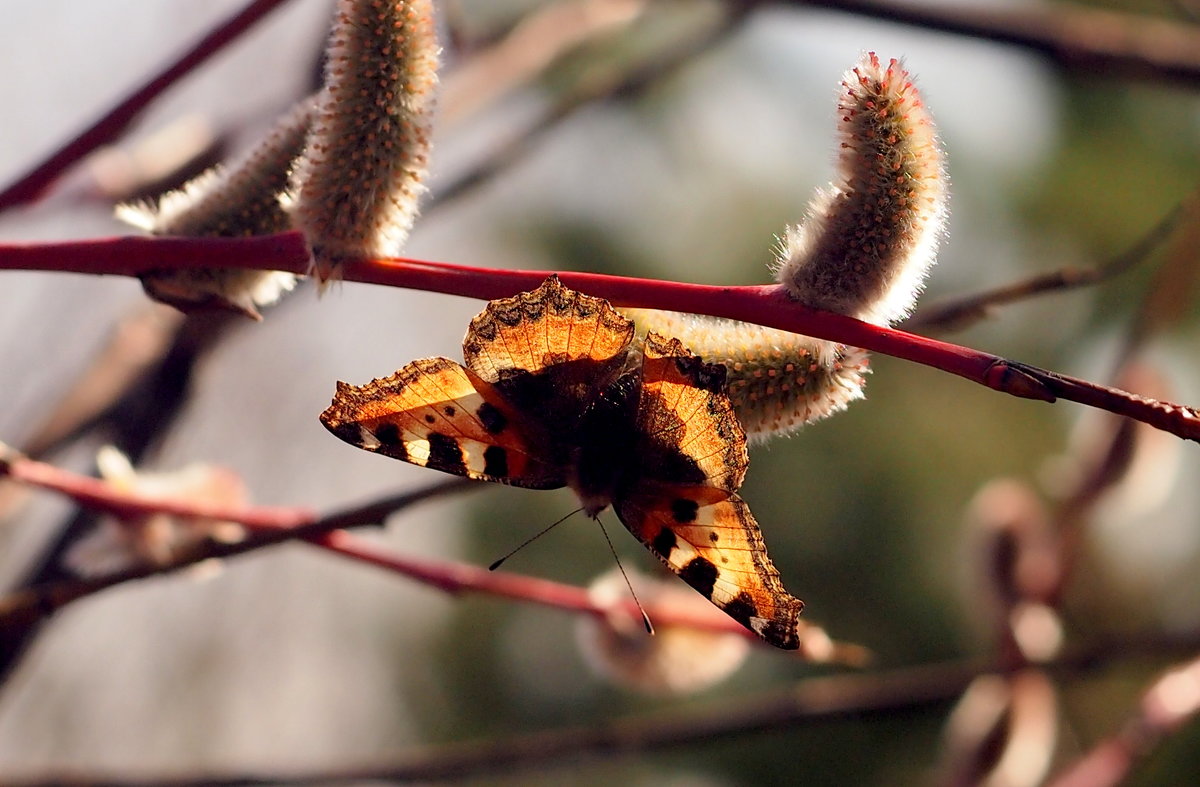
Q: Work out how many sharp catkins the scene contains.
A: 4